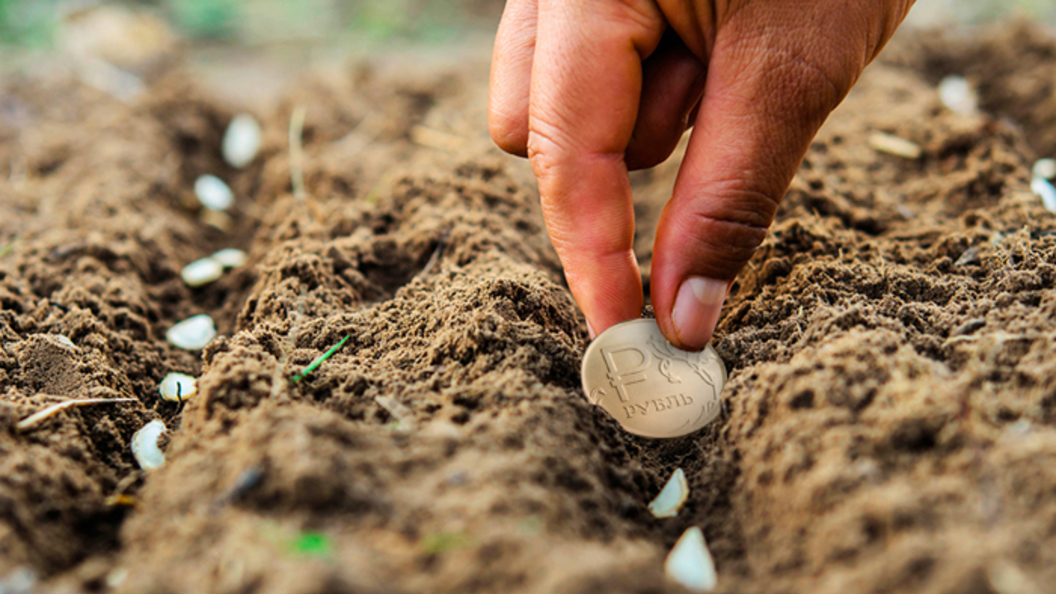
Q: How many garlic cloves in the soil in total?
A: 12